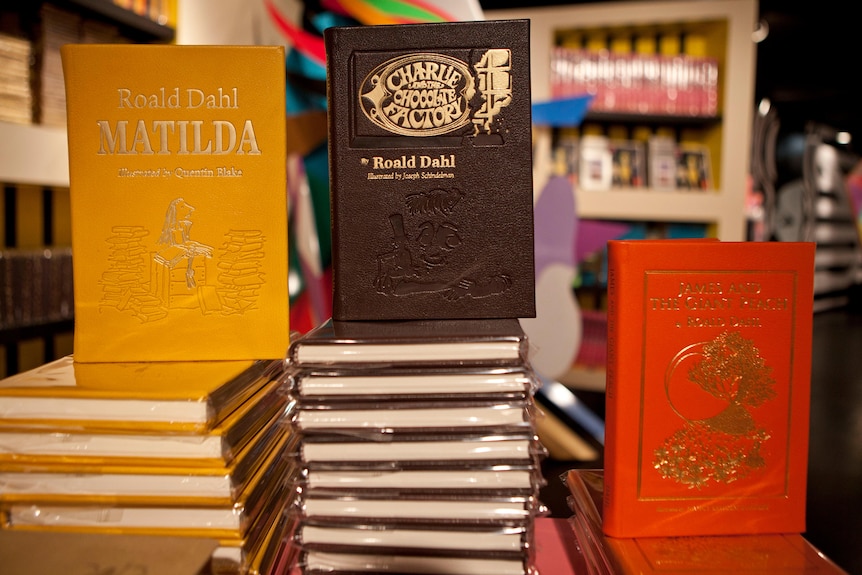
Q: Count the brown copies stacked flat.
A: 8